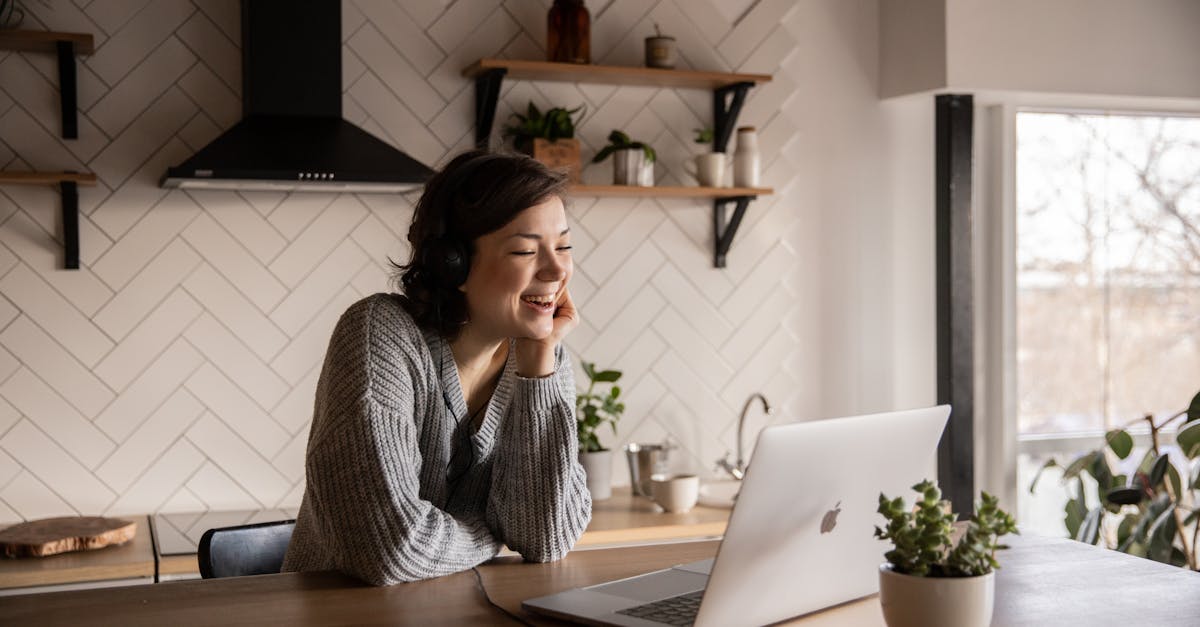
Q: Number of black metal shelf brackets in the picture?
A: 5